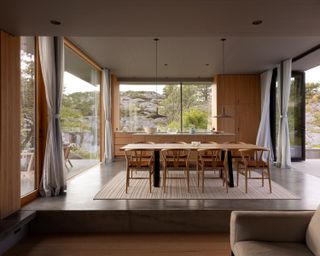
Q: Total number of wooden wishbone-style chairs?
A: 8